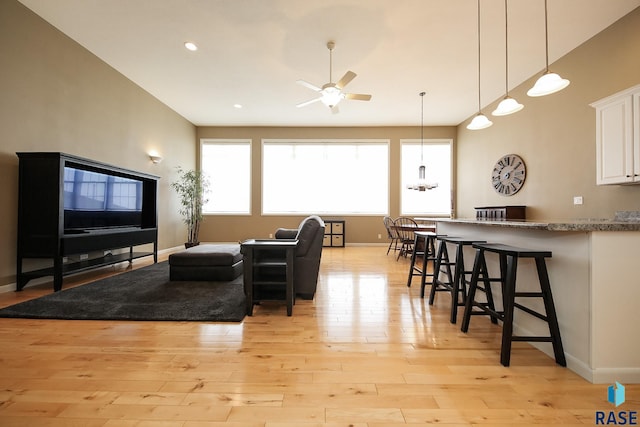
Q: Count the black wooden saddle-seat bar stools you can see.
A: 3